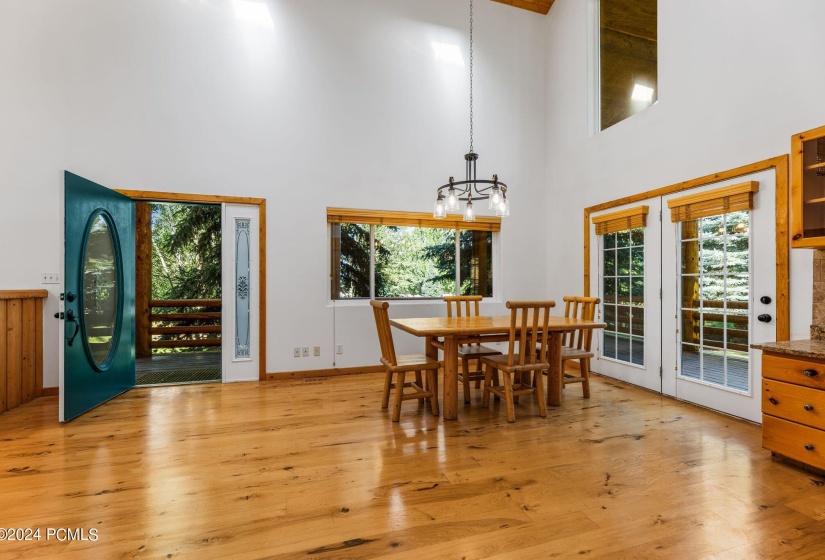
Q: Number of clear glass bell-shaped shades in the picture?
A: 5